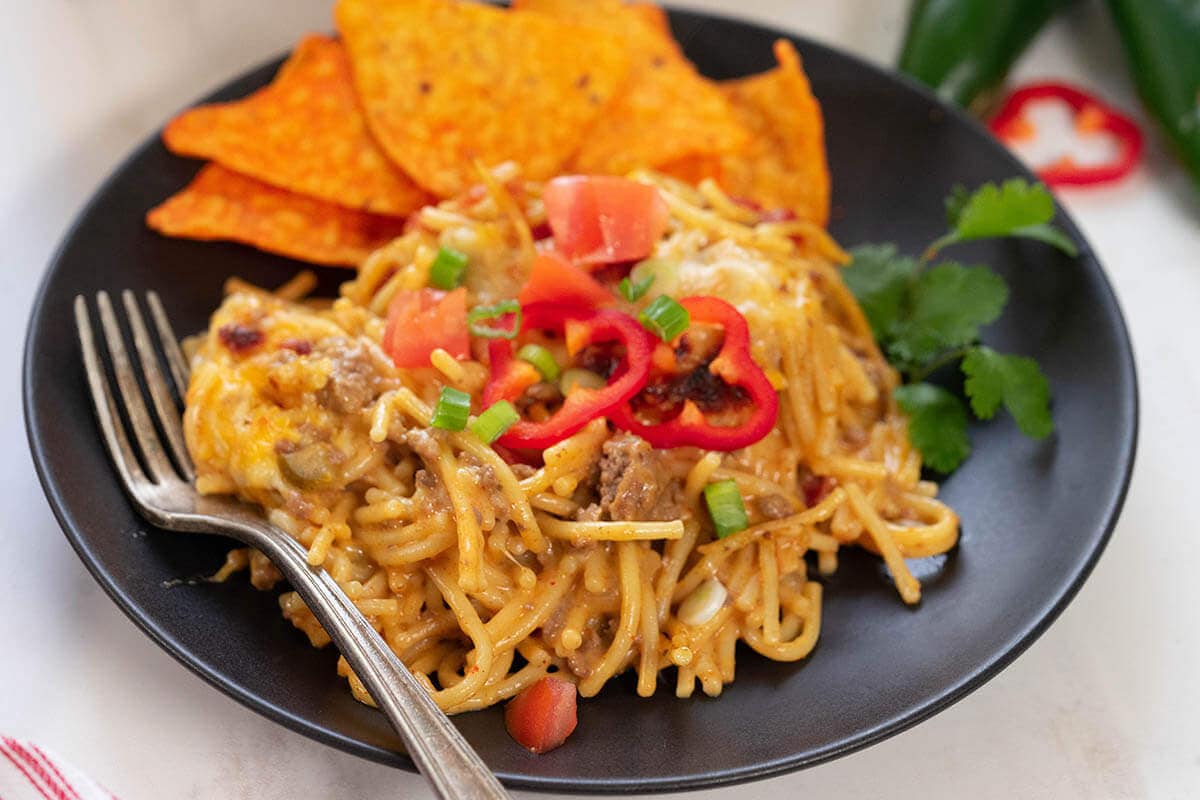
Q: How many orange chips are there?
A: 5